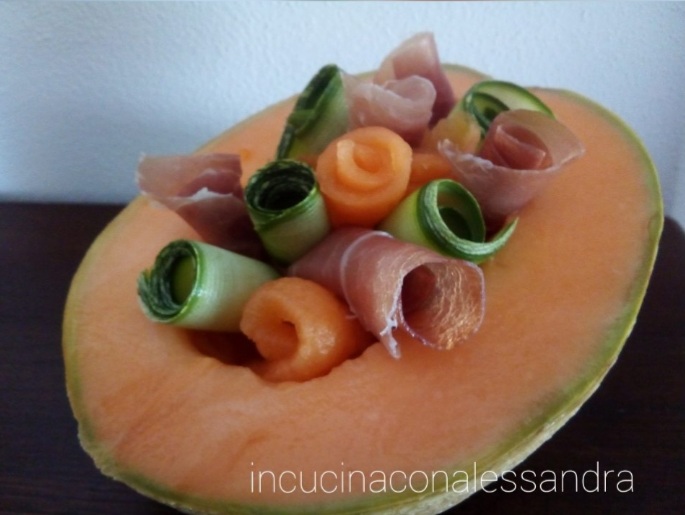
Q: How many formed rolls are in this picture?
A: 11